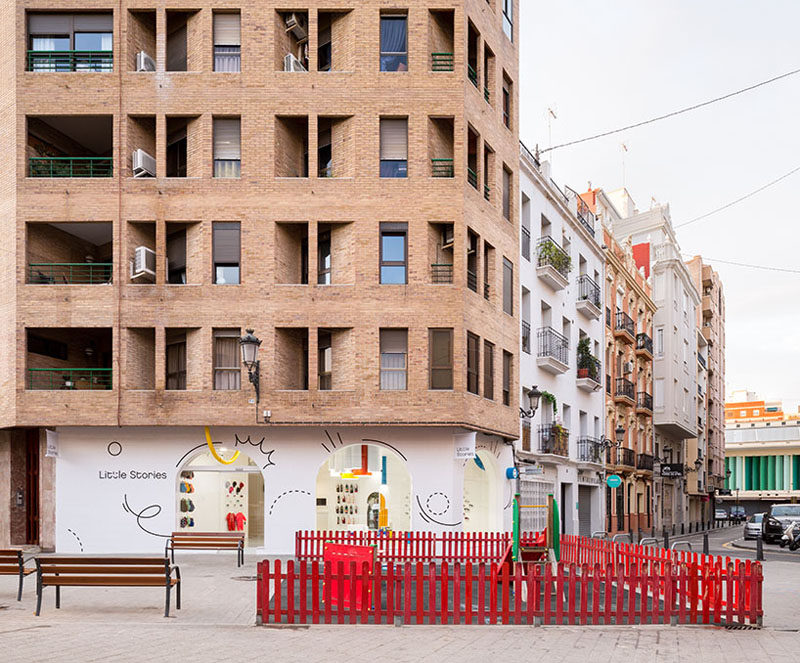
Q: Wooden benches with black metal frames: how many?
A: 3